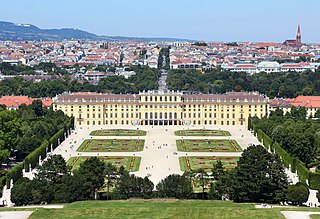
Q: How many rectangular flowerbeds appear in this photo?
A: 6